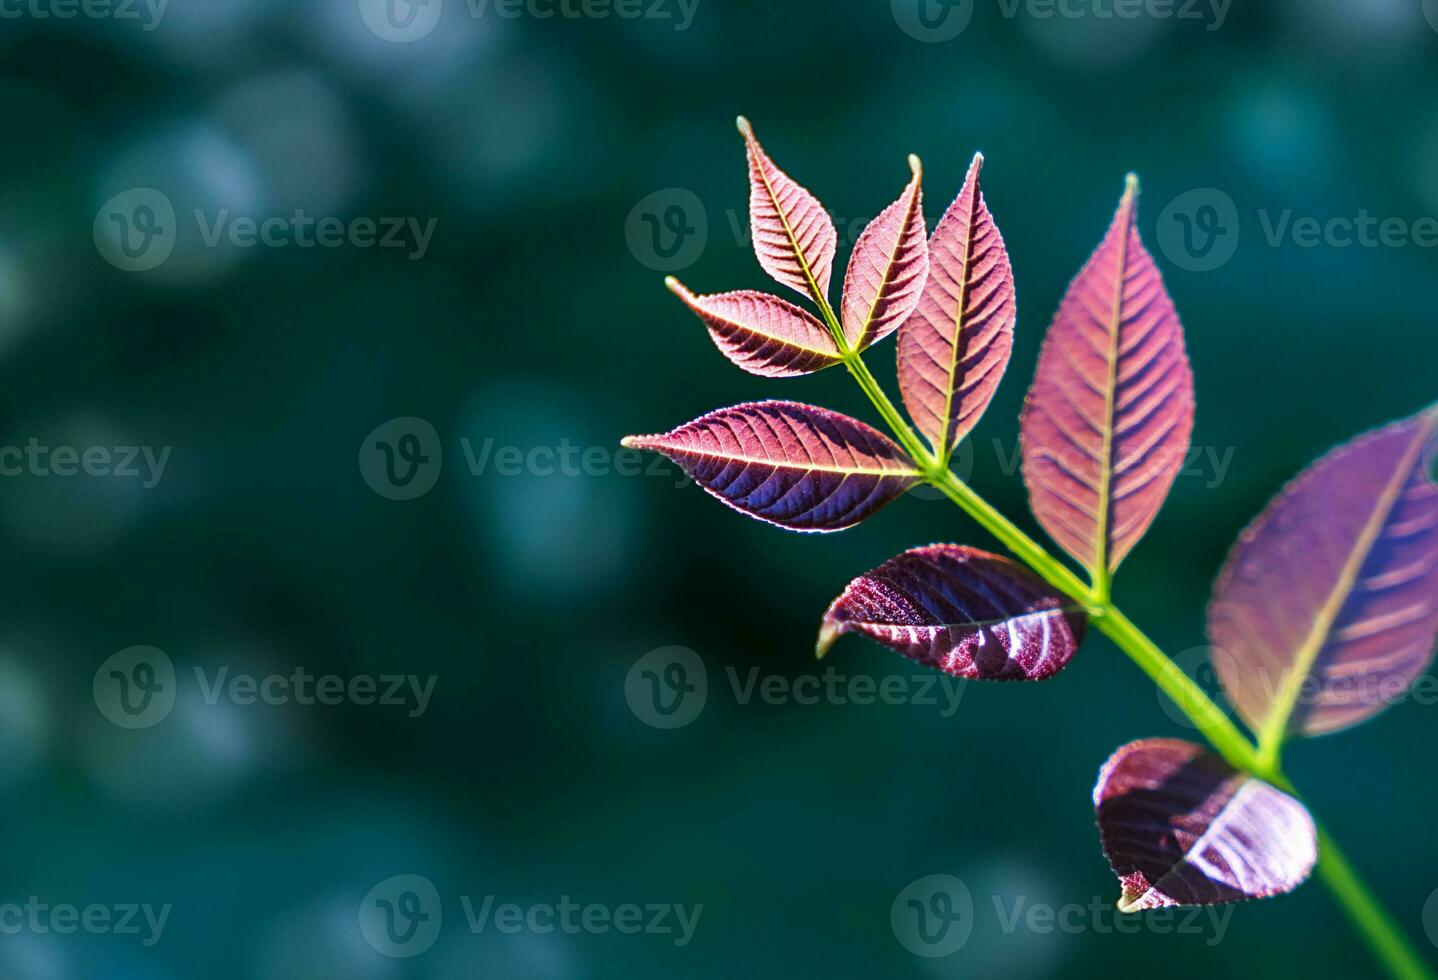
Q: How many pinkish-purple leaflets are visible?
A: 9